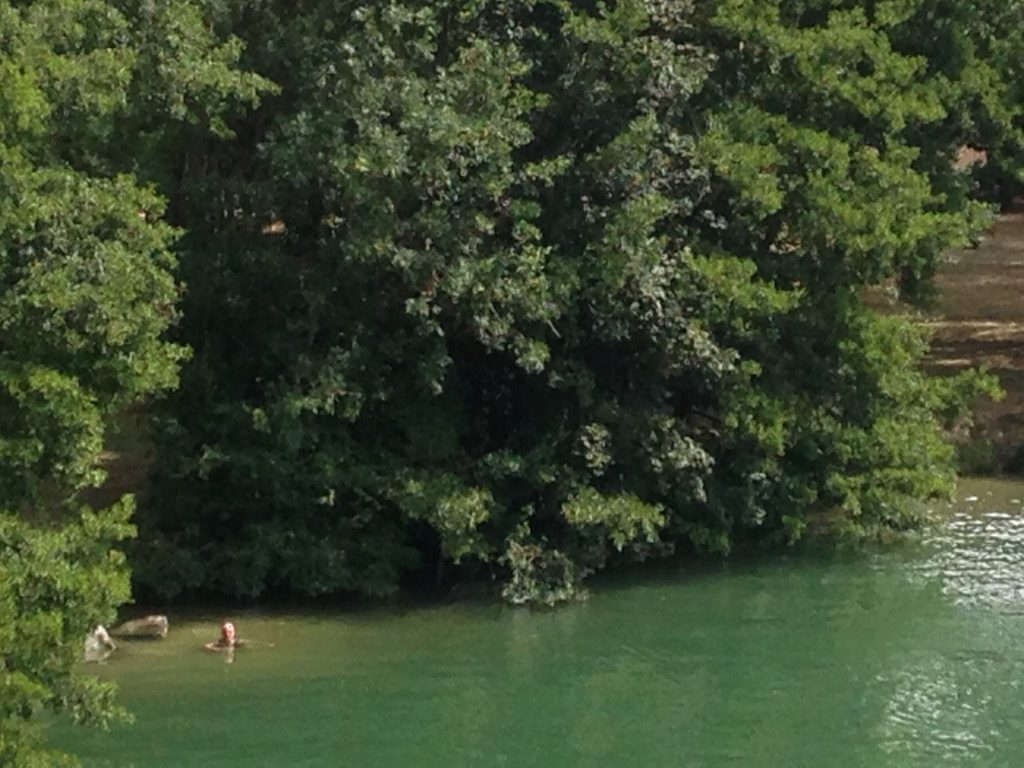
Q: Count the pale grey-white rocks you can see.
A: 2